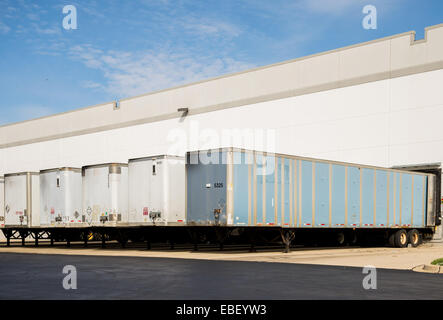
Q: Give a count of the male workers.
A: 0